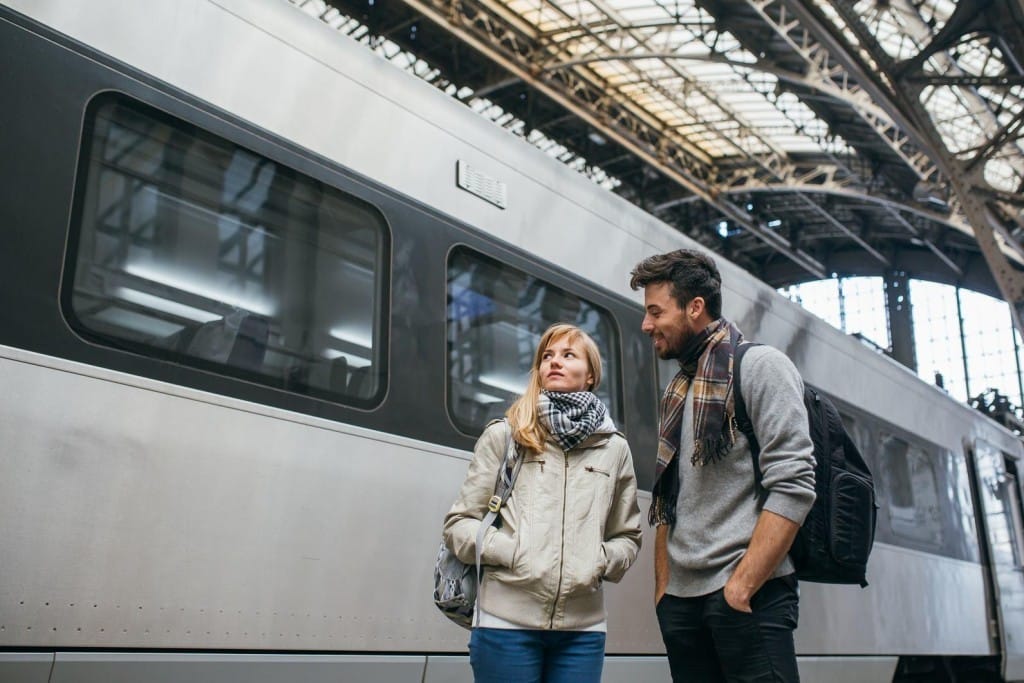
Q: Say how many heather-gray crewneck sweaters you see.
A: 1